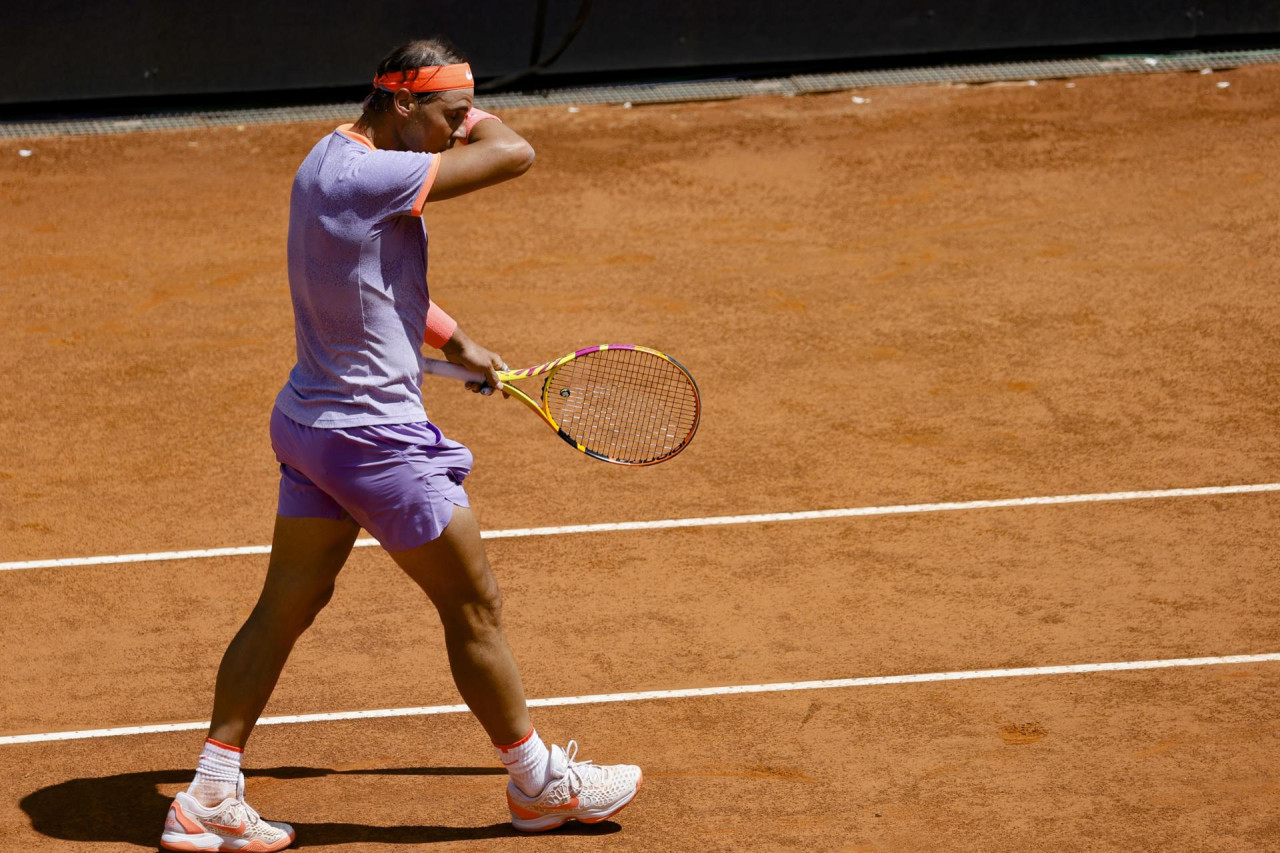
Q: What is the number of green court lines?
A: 0